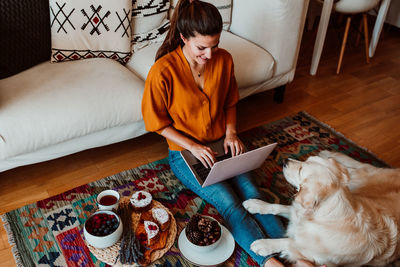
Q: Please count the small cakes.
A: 3